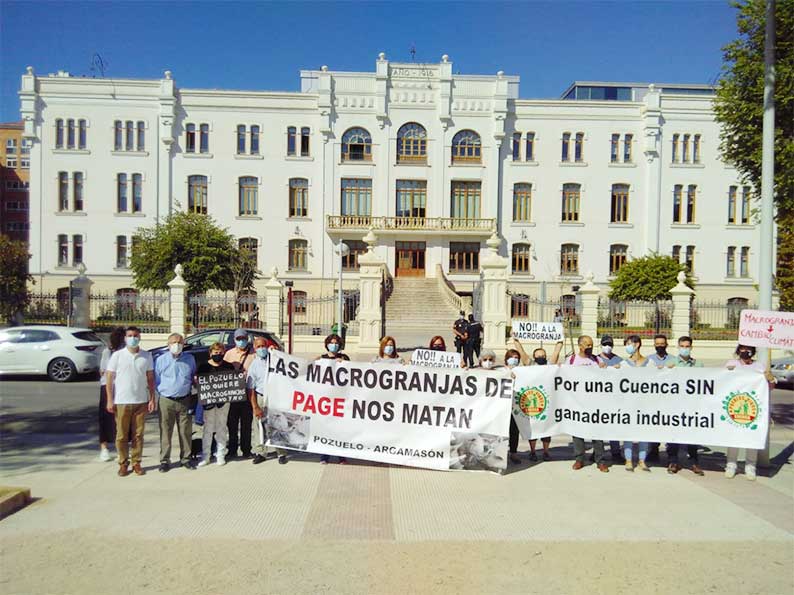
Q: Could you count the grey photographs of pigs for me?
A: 2